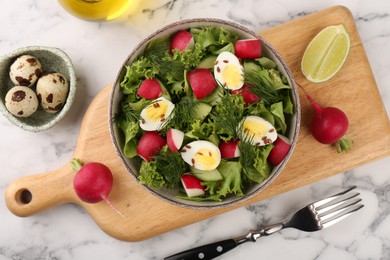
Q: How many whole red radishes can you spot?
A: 2